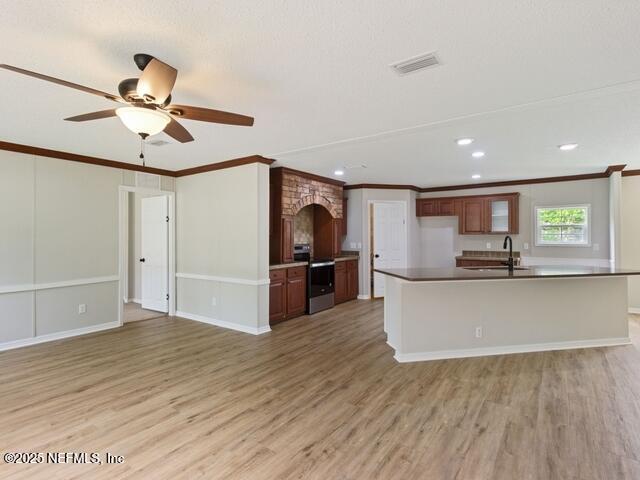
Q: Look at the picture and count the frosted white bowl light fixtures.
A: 1